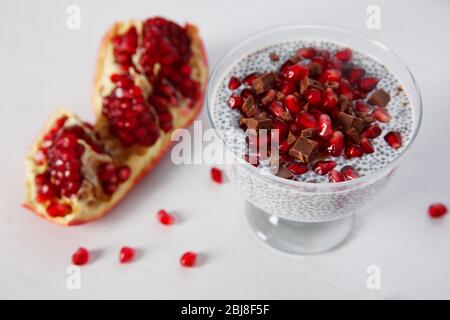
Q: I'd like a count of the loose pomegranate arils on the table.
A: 6